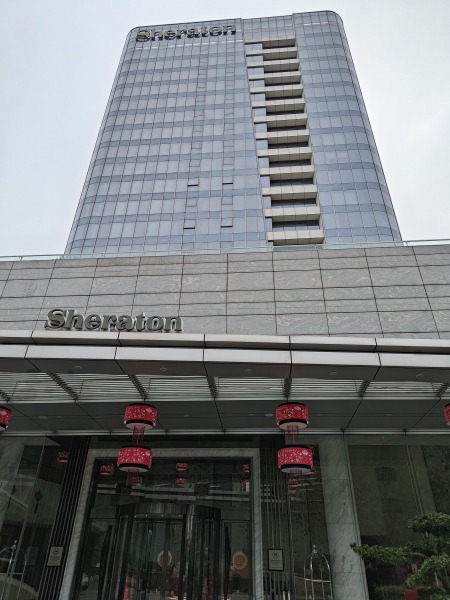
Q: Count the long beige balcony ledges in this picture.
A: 13